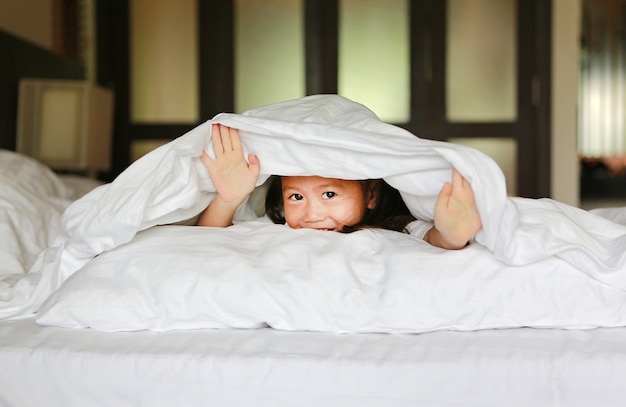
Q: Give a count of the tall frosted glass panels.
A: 4